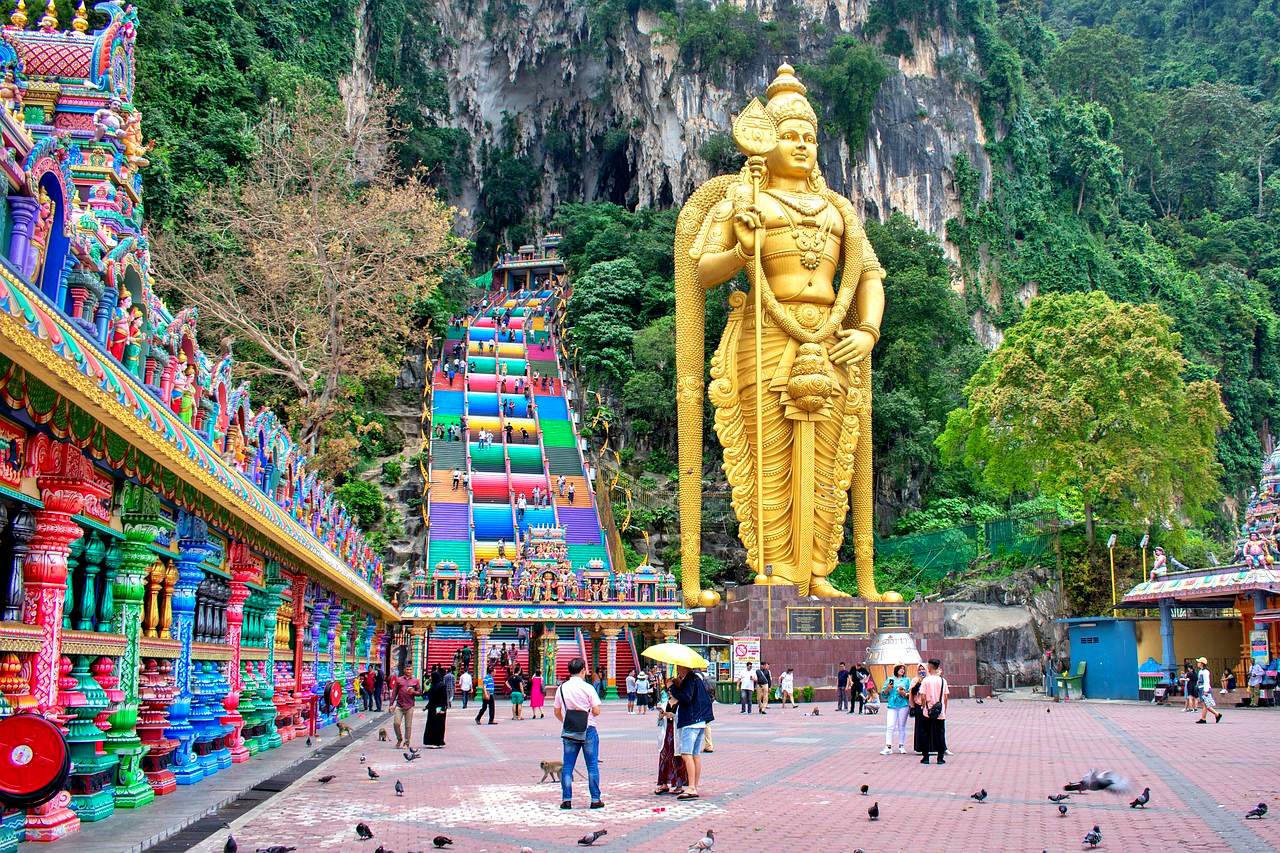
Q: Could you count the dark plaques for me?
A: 3